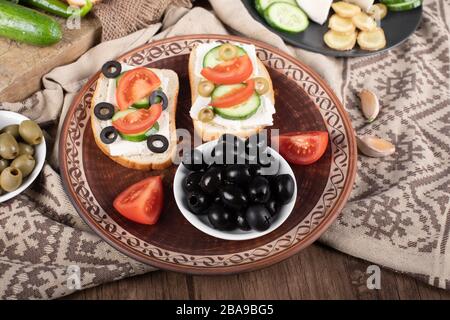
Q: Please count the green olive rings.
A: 4